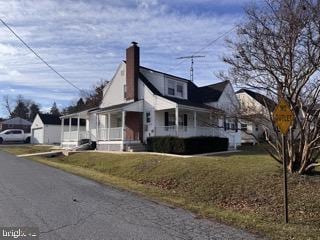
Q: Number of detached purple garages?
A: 0